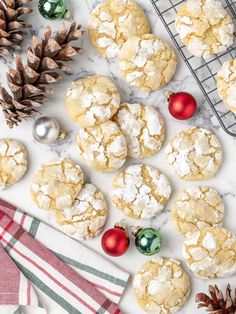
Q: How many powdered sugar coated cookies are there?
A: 15